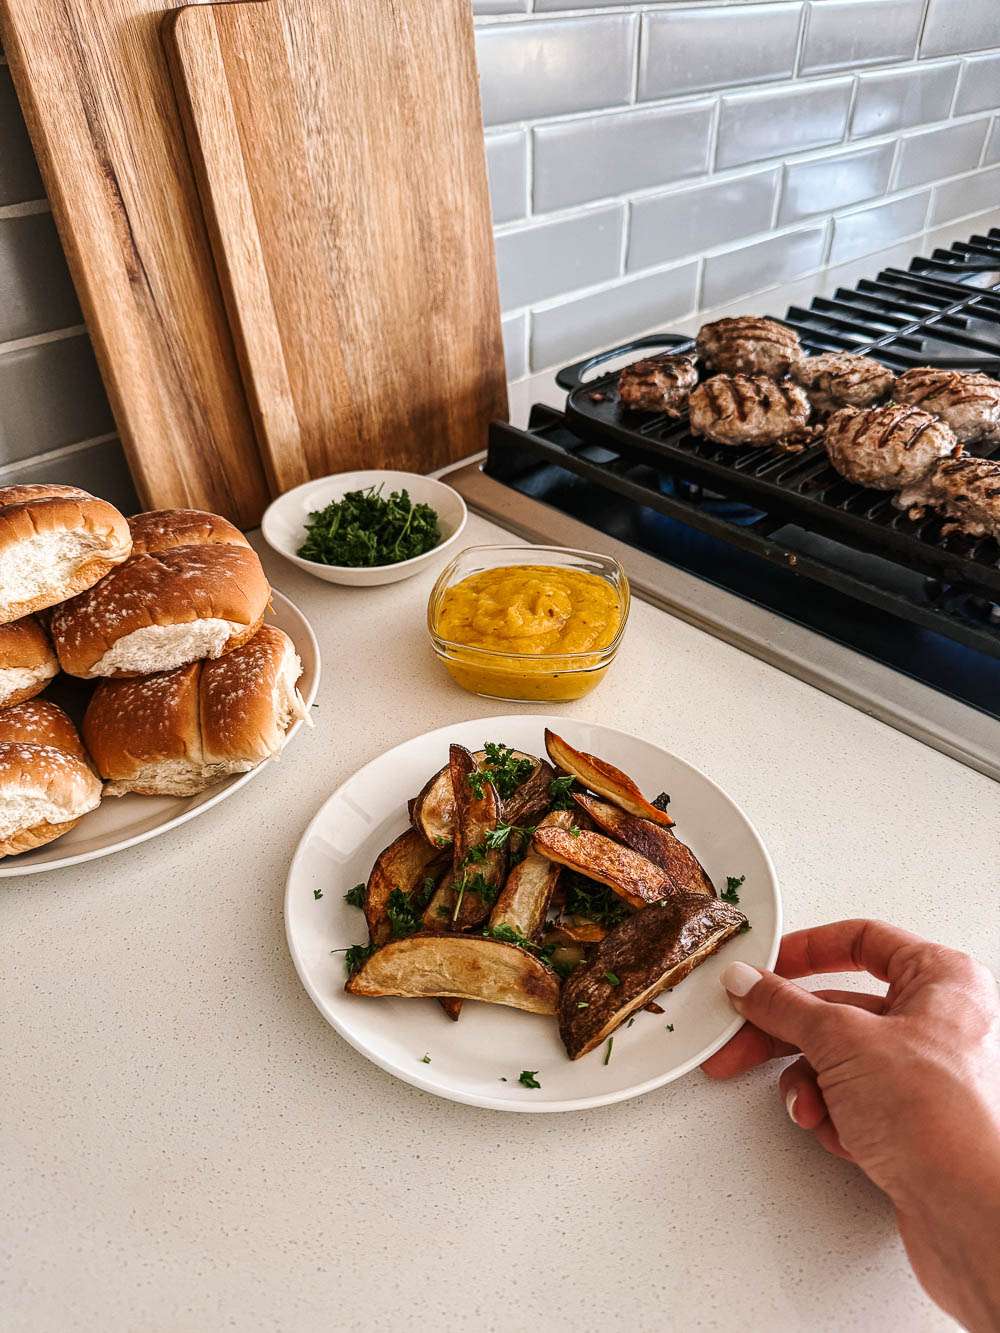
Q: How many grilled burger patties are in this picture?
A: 7